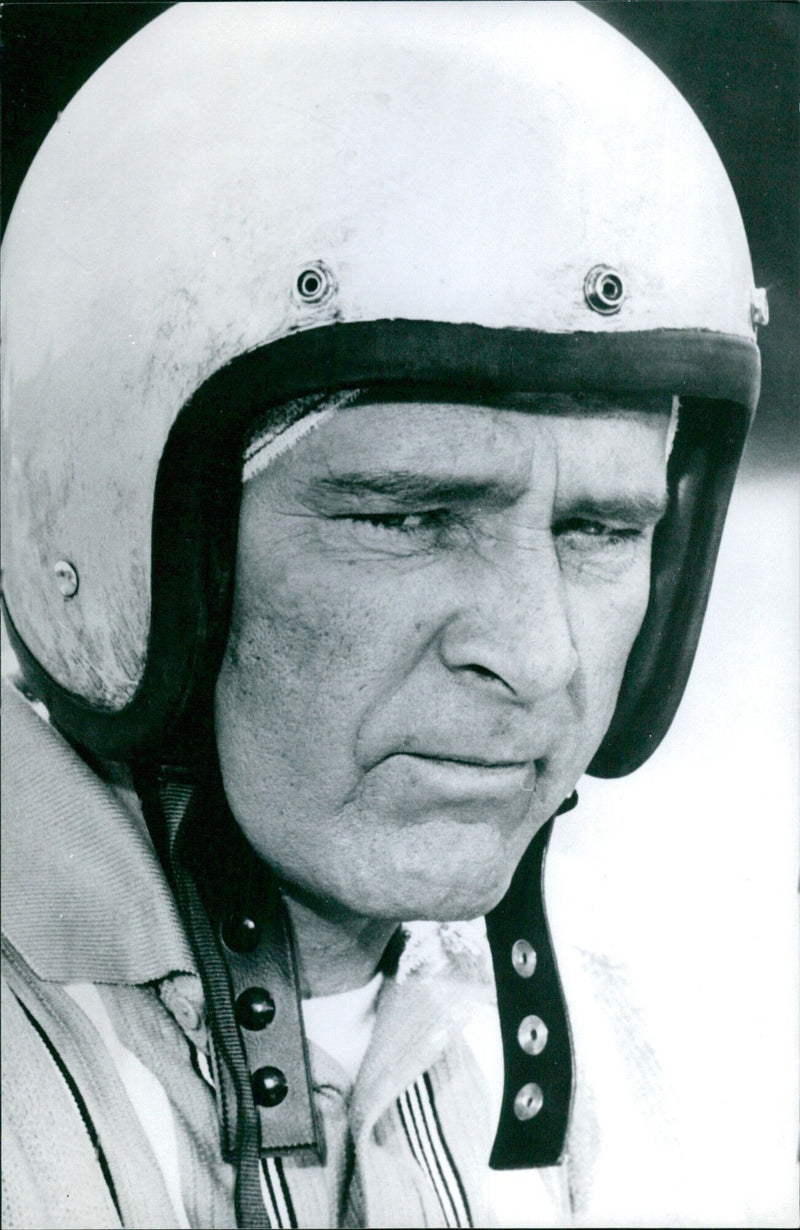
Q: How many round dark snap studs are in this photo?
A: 3